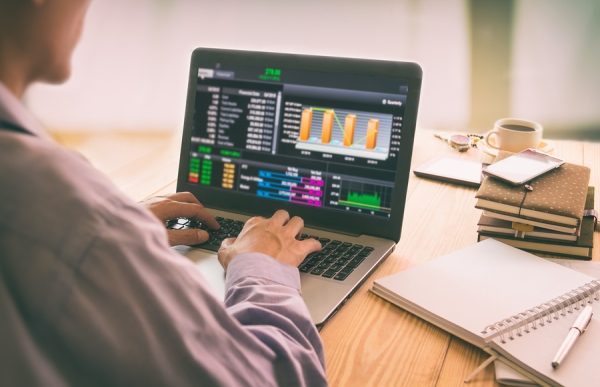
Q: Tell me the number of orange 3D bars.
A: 4